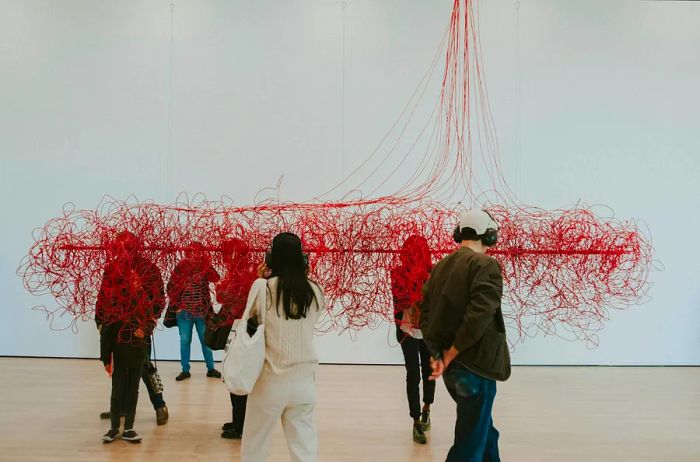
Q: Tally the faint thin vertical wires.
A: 3